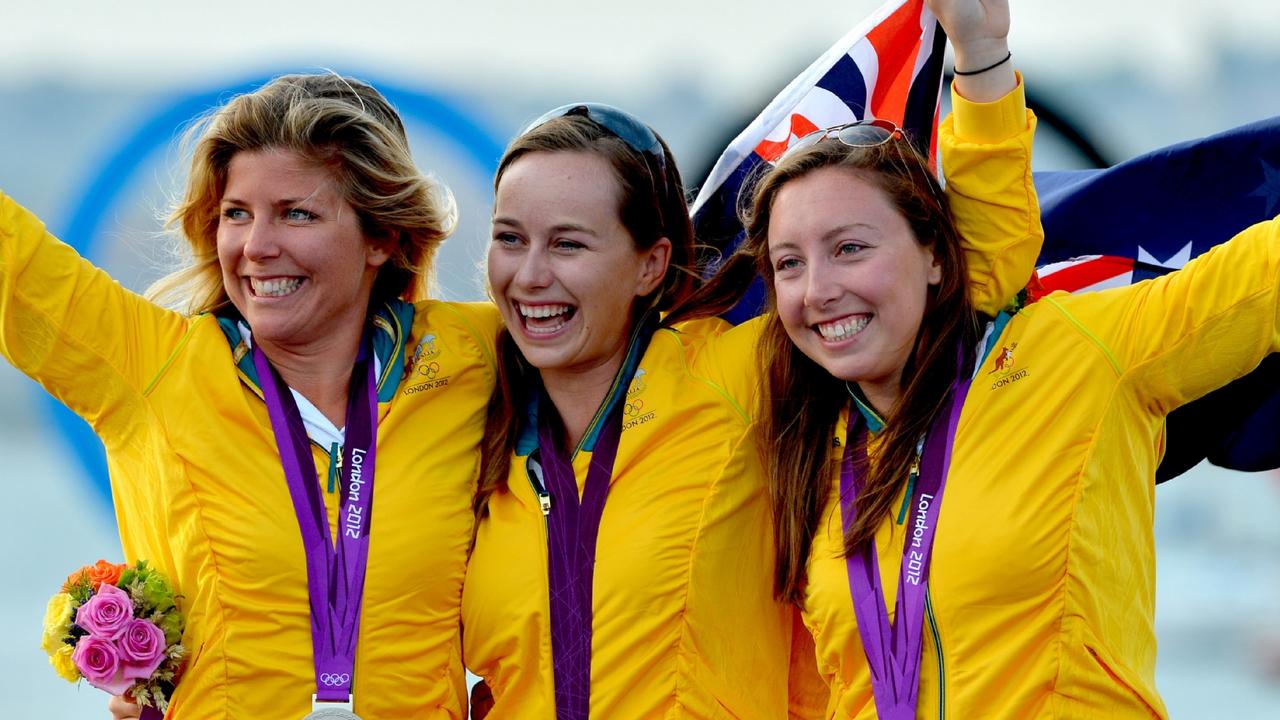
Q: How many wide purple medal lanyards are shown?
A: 3